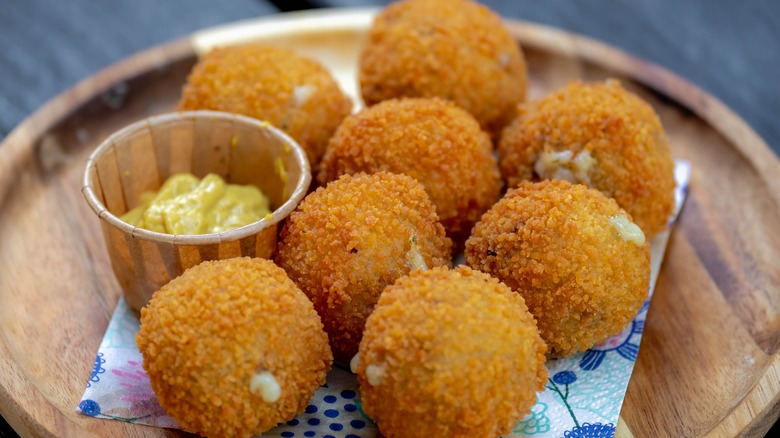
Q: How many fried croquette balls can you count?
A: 8